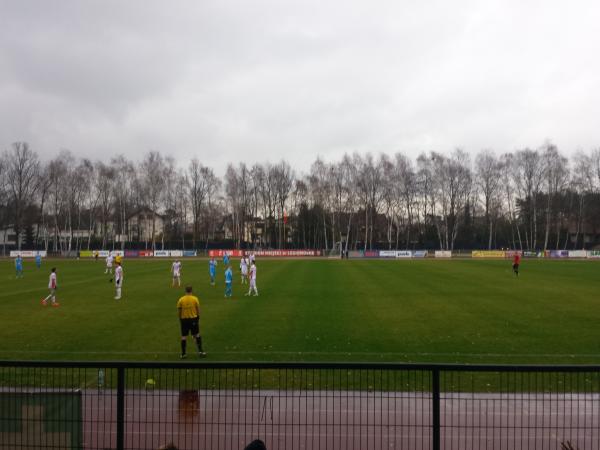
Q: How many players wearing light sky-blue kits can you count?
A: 5